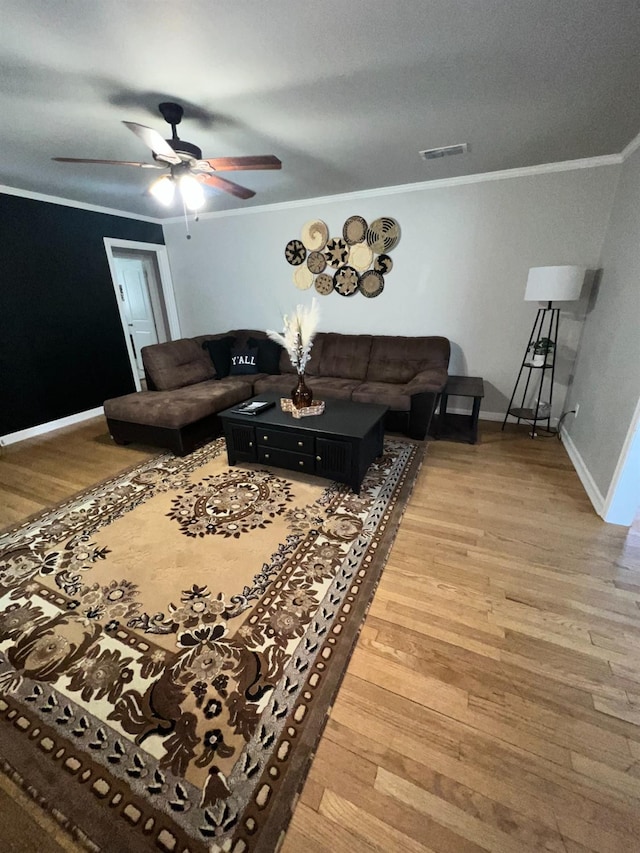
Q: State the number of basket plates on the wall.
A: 12